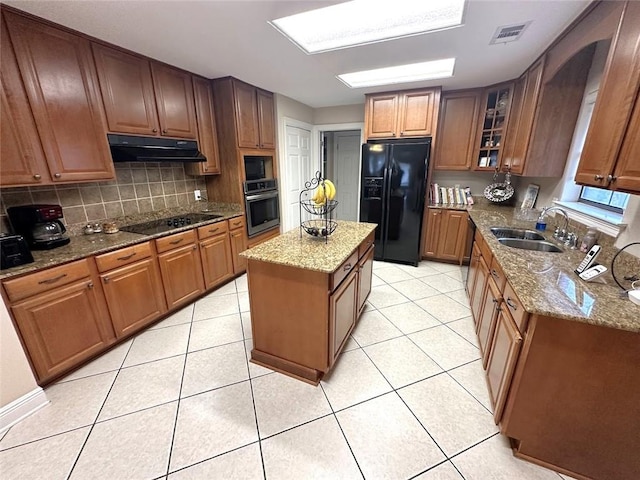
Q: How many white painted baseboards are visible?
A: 1